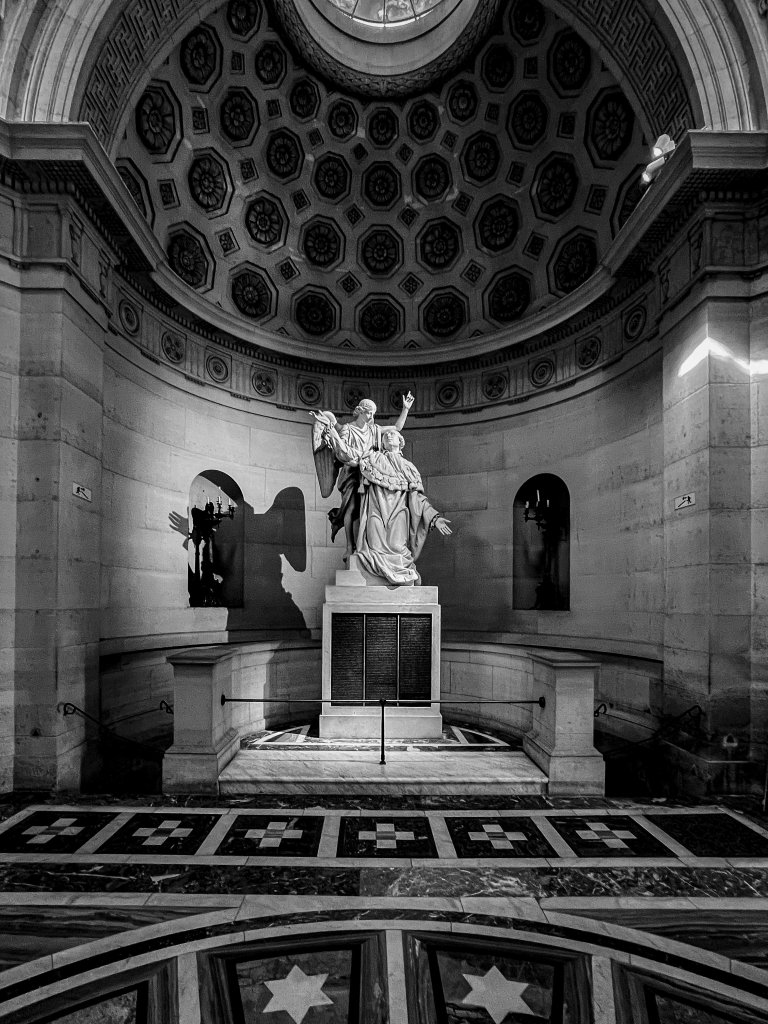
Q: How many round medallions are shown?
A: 12